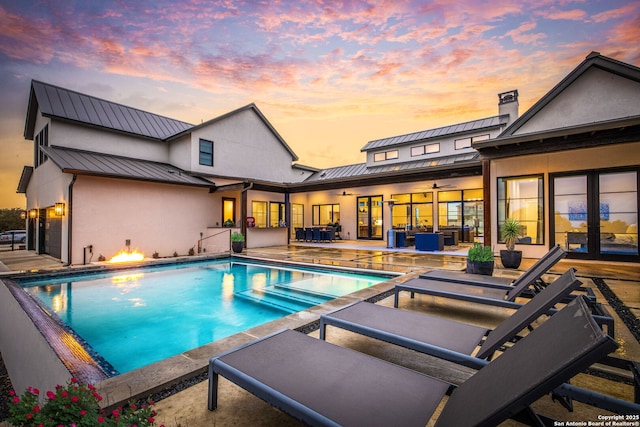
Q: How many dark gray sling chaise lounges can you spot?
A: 4